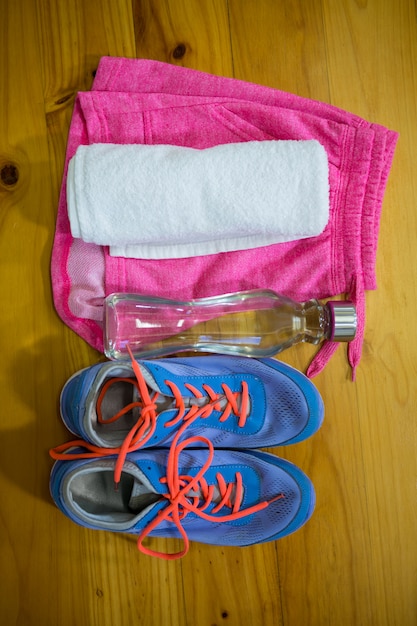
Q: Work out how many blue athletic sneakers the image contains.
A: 2